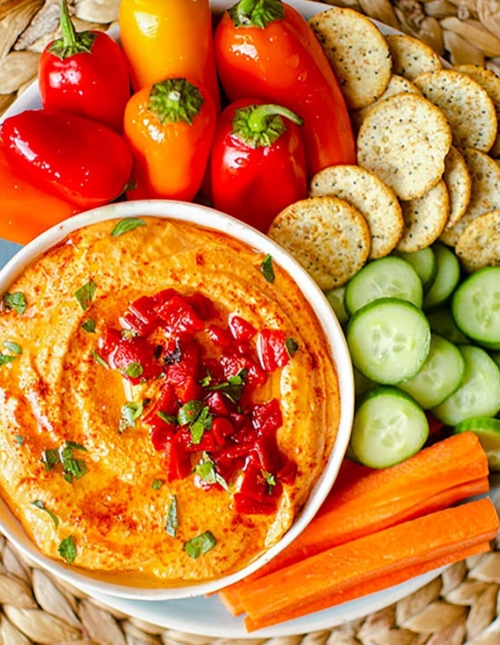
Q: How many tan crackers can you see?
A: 12